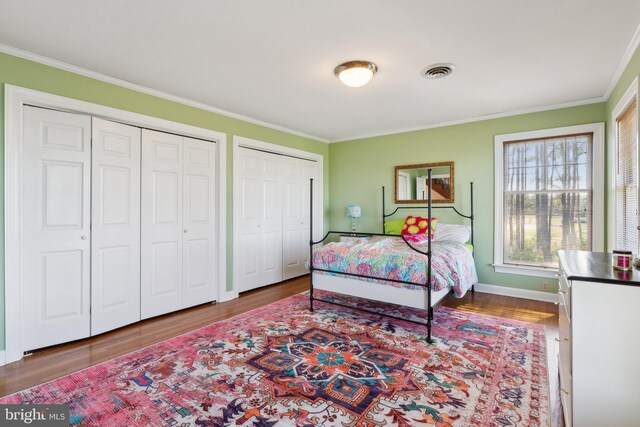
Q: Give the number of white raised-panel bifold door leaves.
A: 8